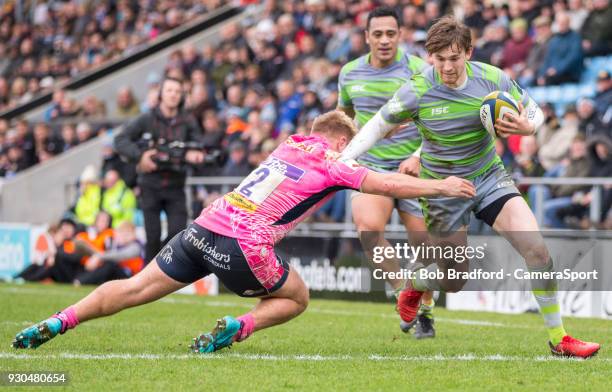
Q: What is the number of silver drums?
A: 0